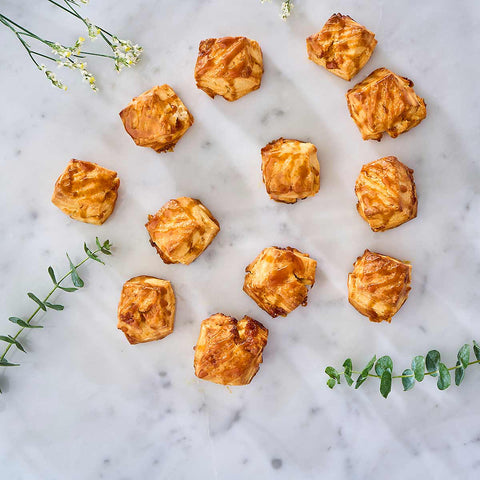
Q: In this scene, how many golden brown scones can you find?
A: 12